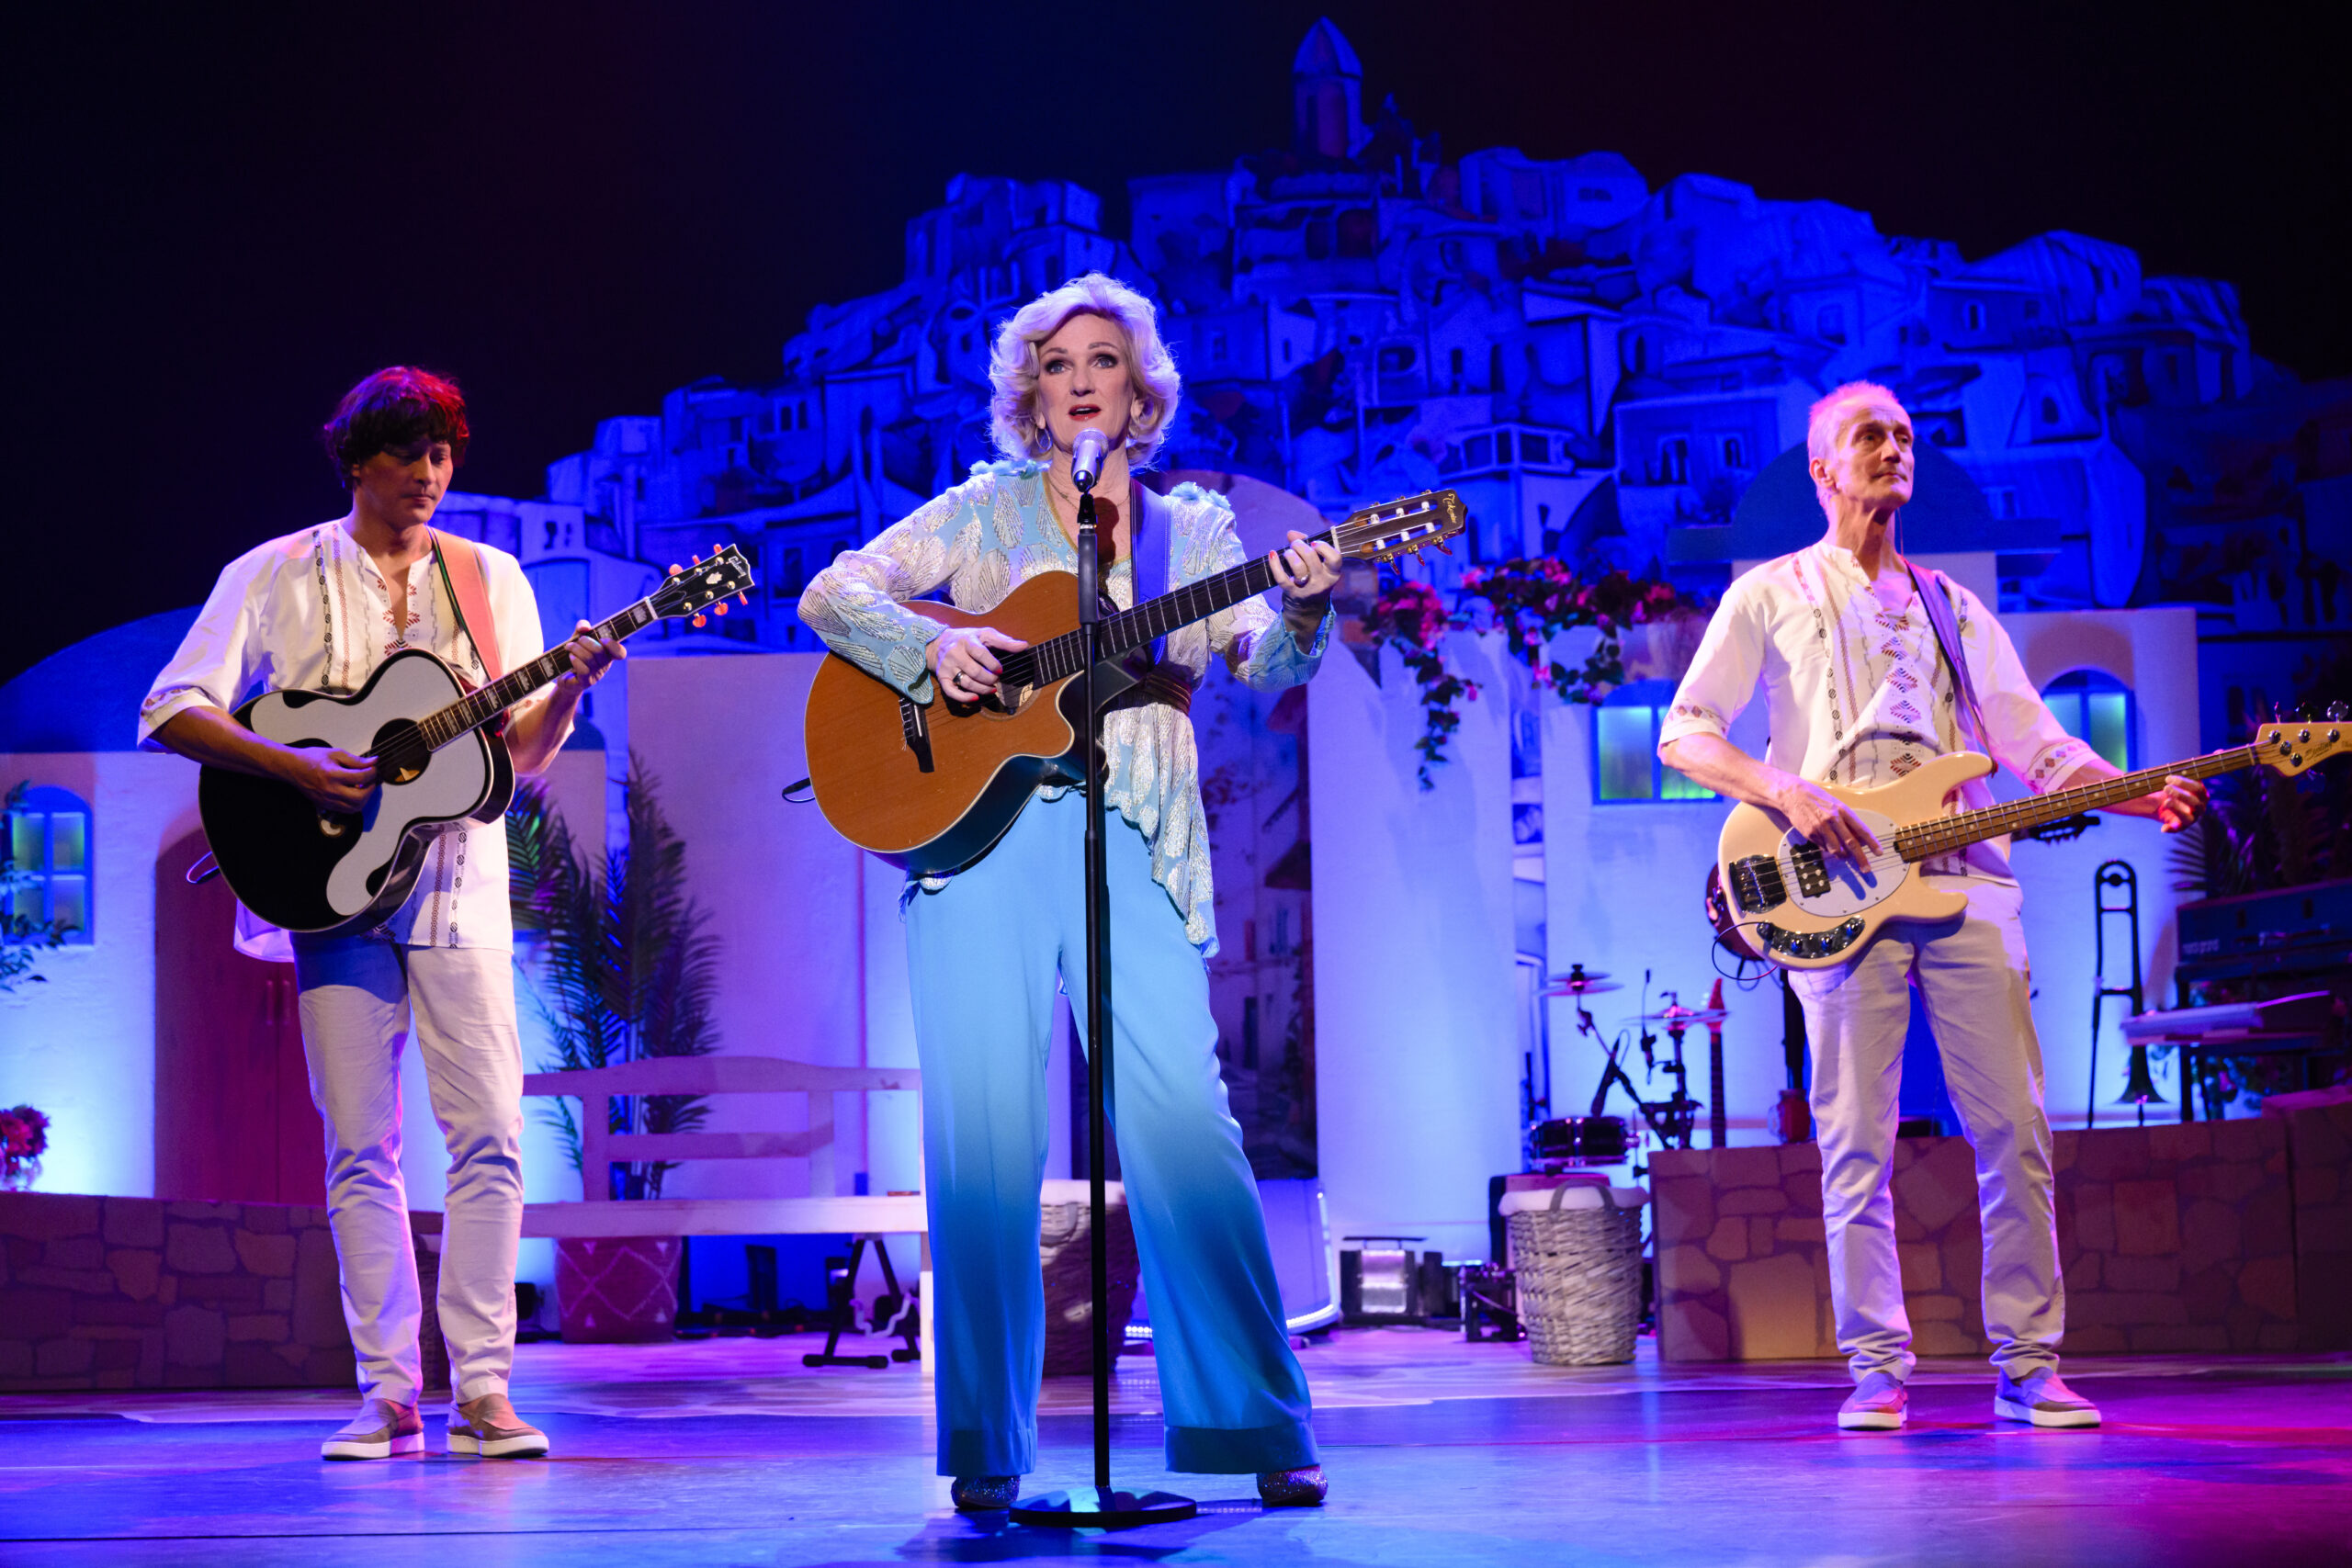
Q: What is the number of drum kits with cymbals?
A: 1